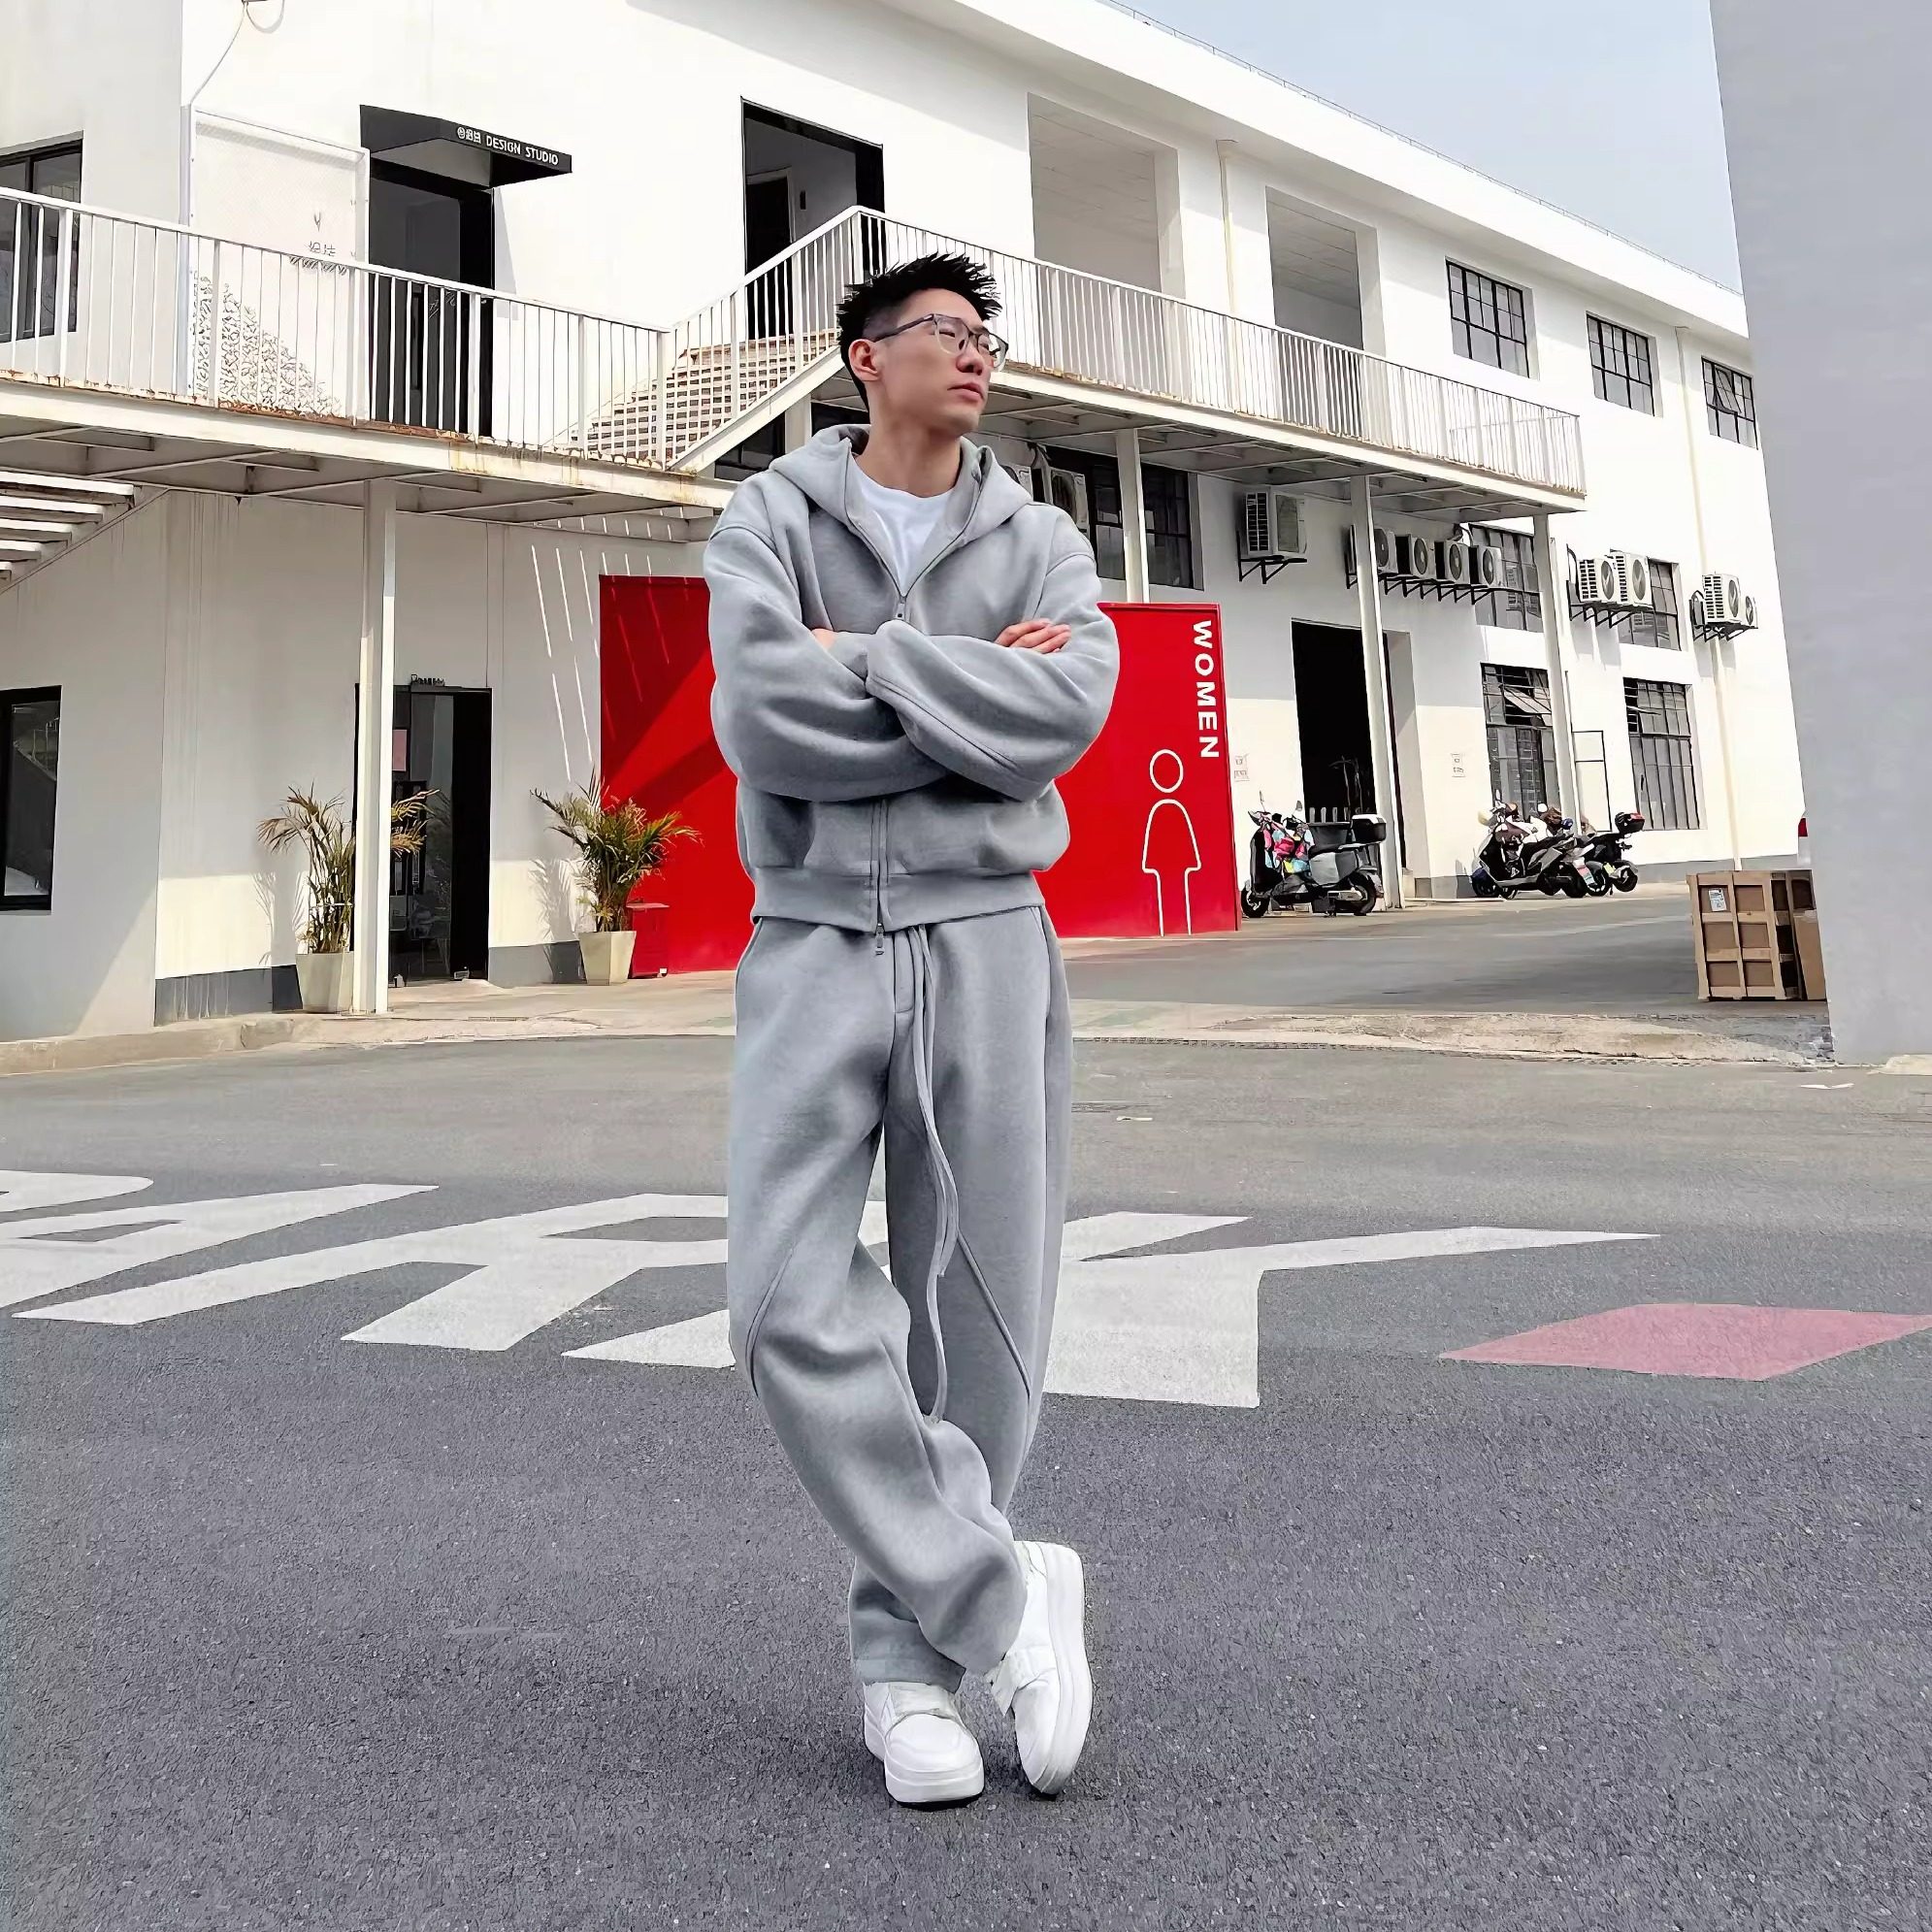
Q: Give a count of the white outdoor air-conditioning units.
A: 11